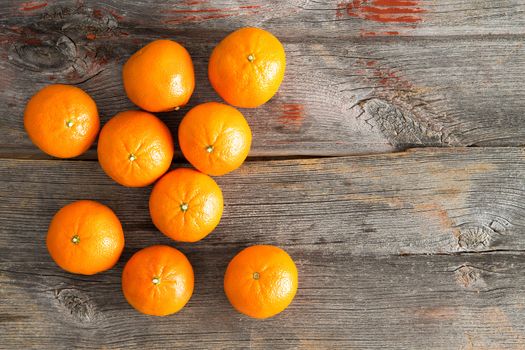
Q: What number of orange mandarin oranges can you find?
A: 9